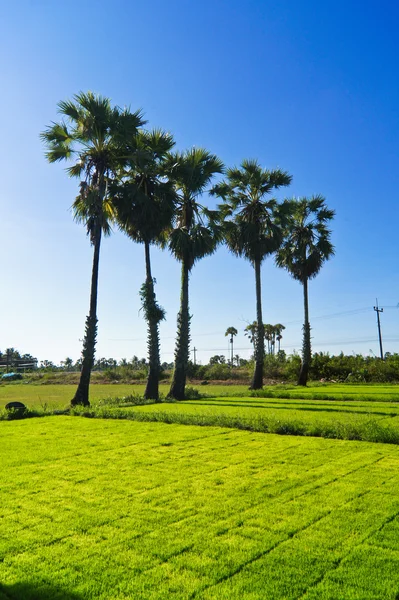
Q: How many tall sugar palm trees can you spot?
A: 5